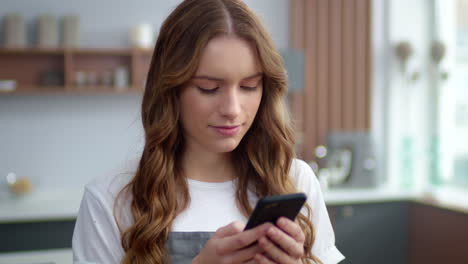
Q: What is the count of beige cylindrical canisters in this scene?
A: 3